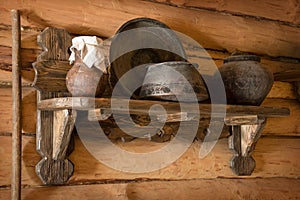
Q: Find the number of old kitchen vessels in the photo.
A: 4